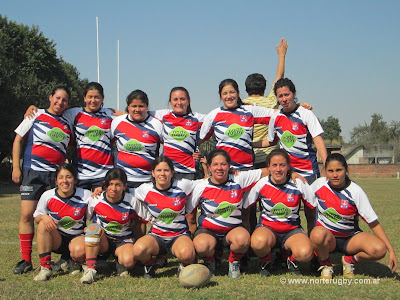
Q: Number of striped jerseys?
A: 12